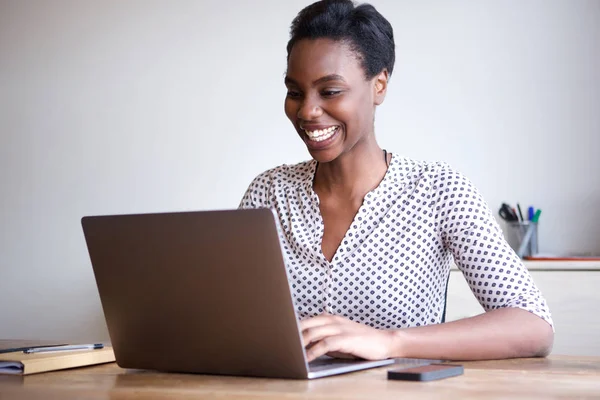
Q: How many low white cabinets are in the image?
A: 1